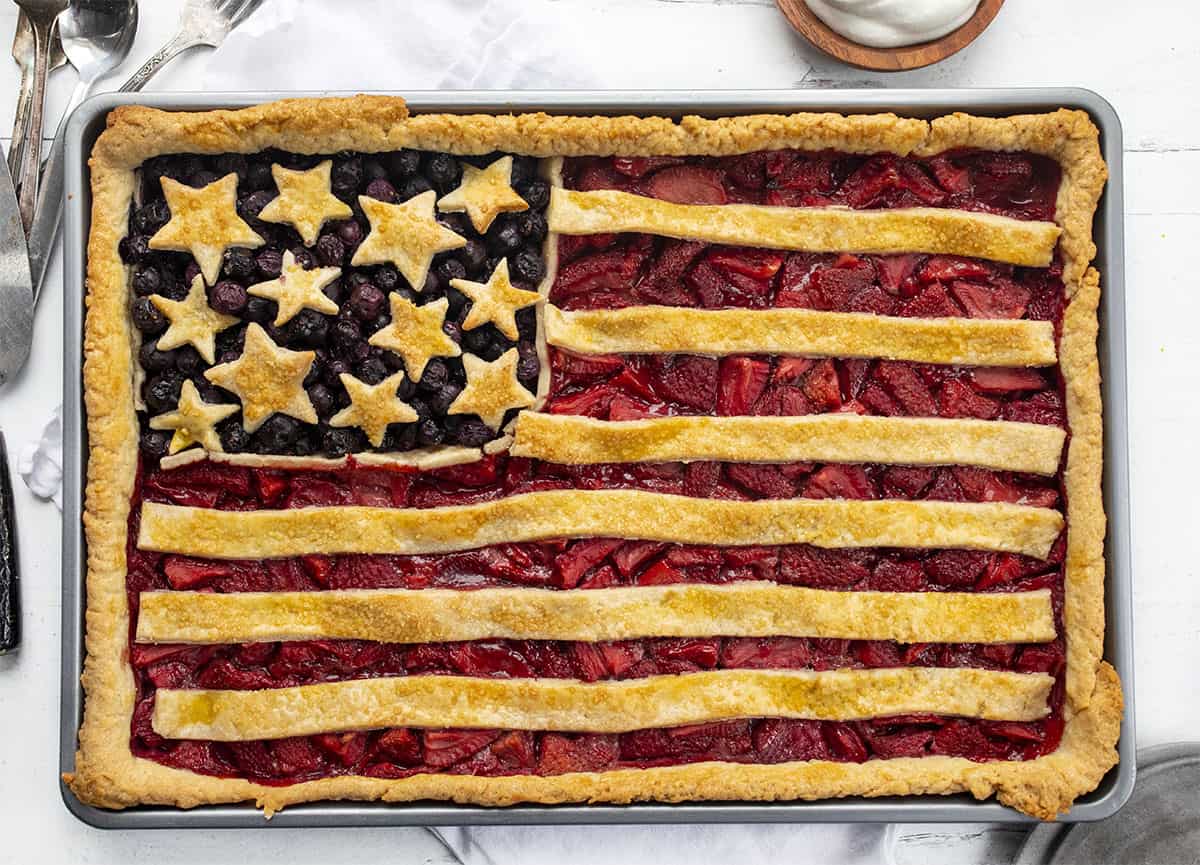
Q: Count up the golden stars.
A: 12